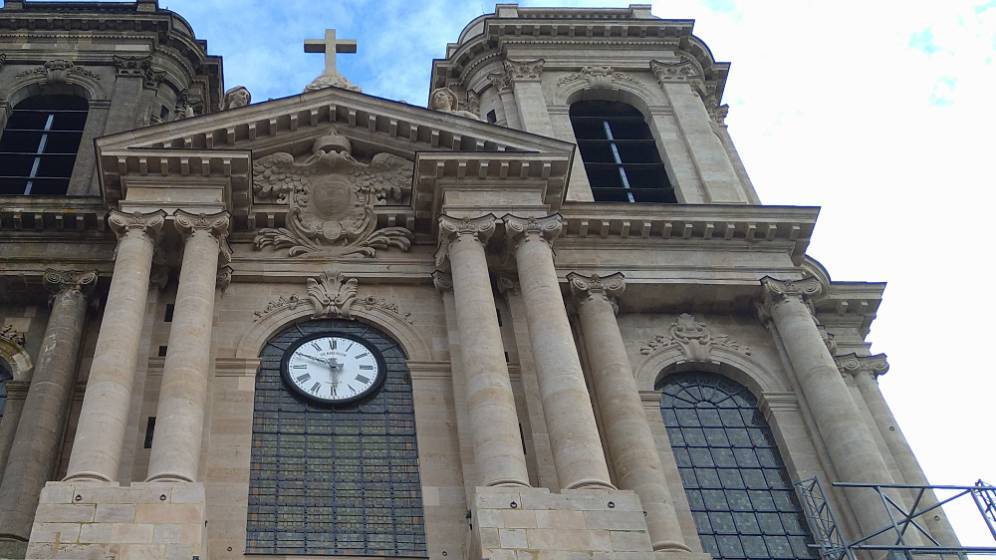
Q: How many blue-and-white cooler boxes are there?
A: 0